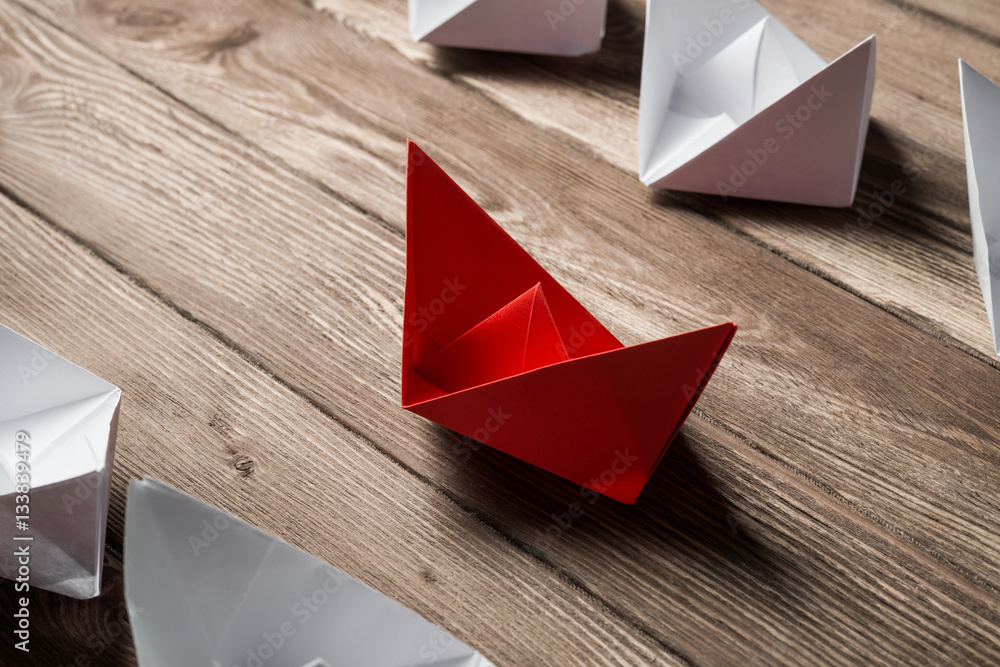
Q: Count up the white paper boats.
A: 5